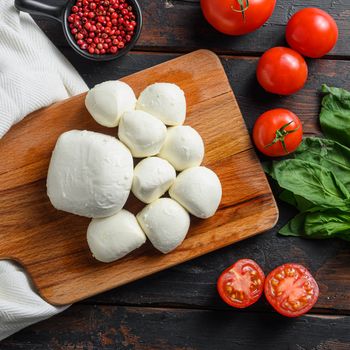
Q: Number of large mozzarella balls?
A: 1